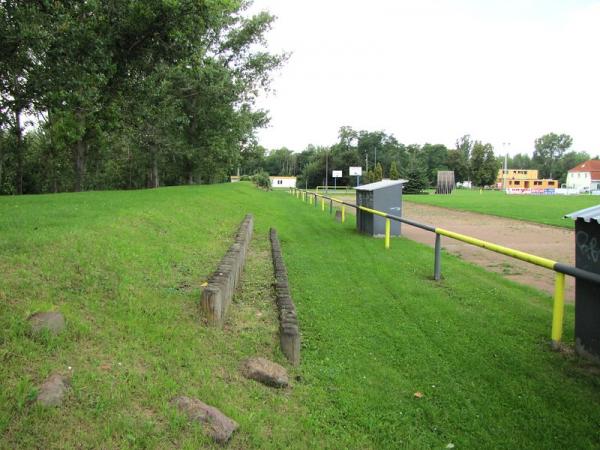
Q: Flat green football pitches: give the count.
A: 1